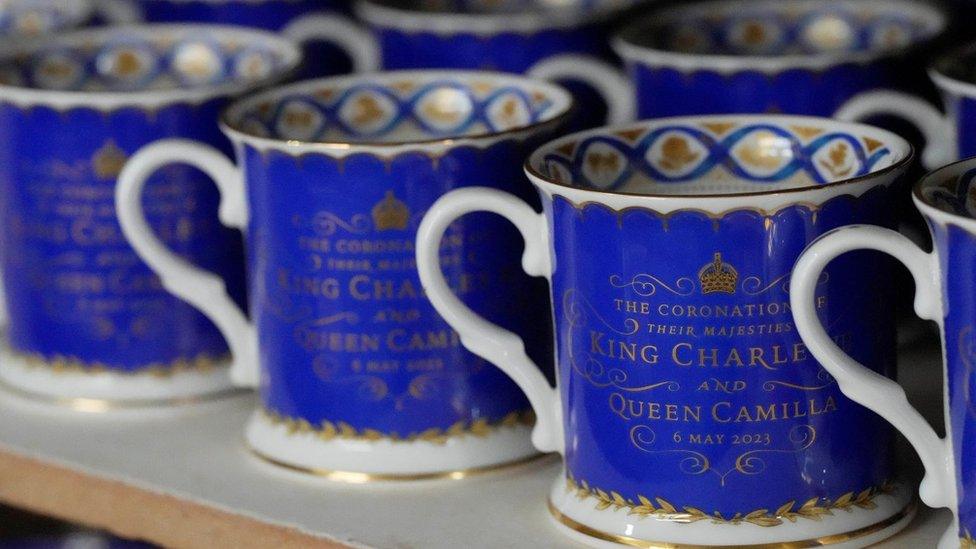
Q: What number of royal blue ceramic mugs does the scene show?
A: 9